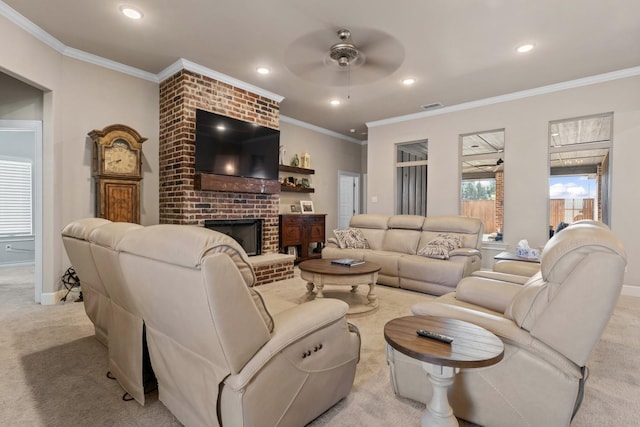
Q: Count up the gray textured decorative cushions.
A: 2